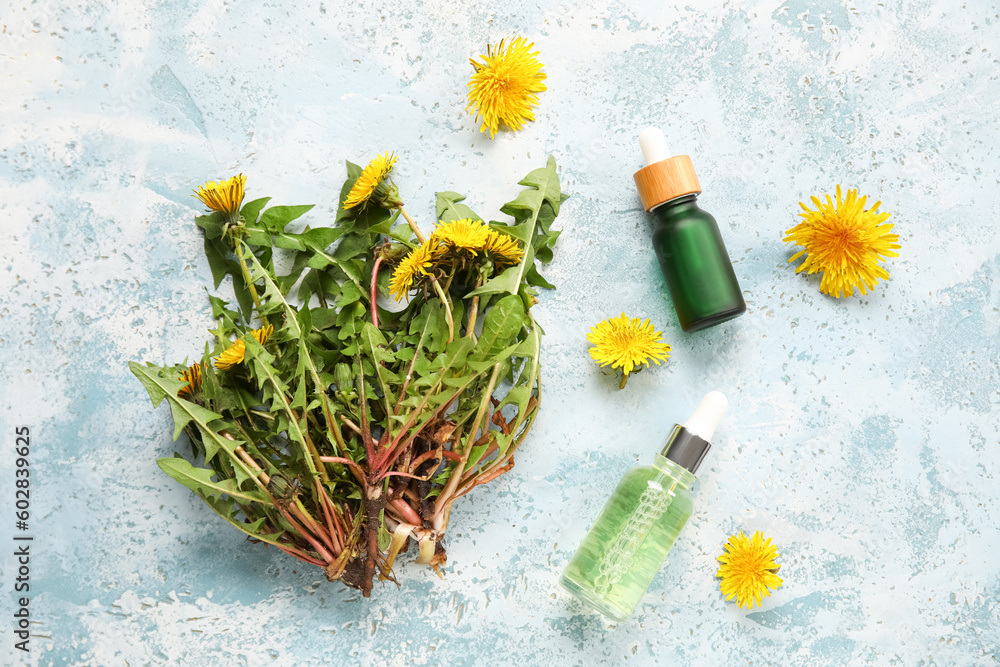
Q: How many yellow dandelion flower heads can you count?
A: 11